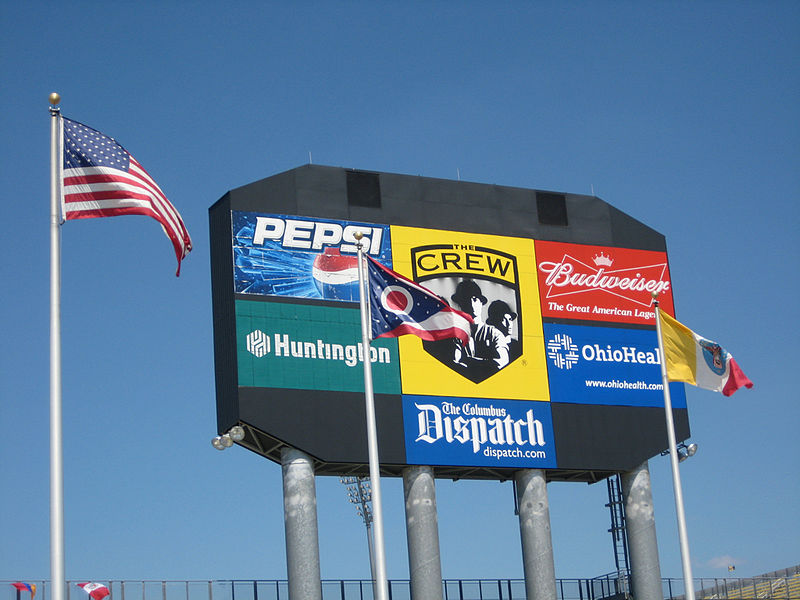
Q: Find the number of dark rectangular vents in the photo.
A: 2